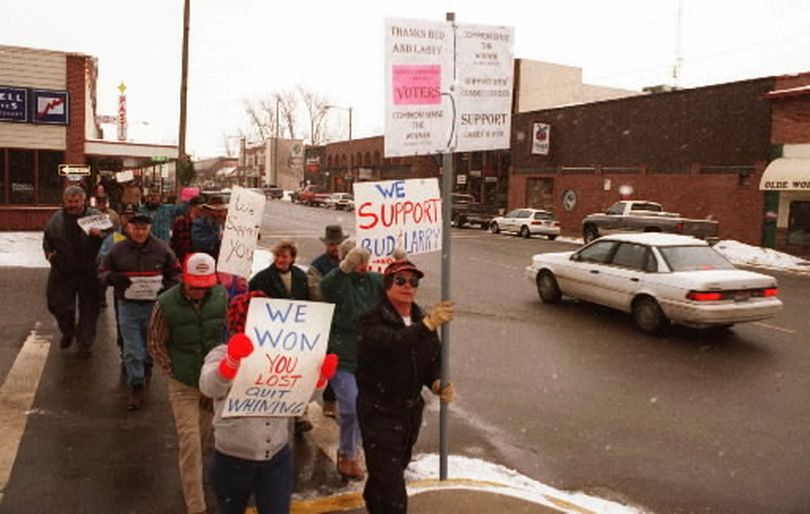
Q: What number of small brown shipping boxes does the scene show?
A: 0